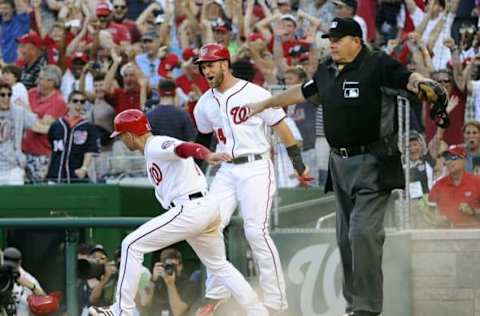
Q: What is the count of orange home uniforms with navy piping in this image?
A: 0